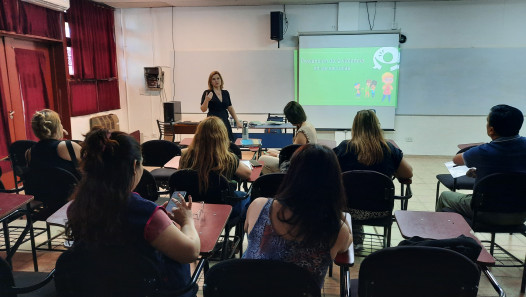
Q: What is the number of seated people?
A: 7